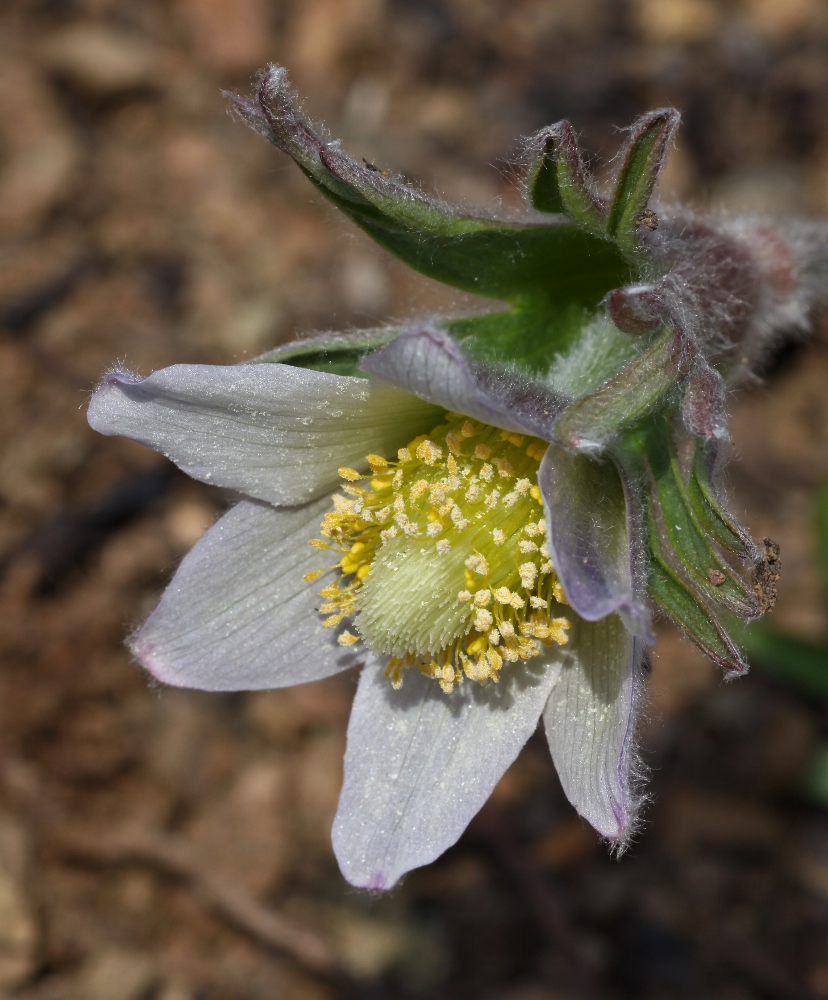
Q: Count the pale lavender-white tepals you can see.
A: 6